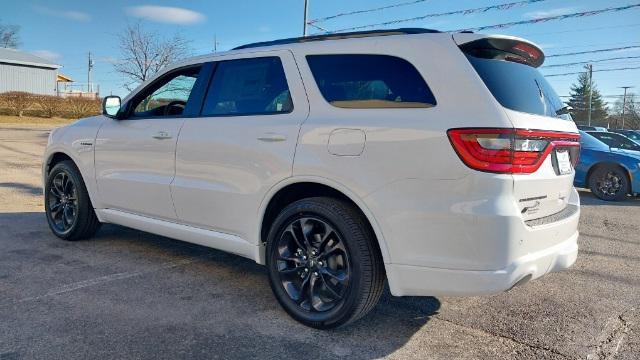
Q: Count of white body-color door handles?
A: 2